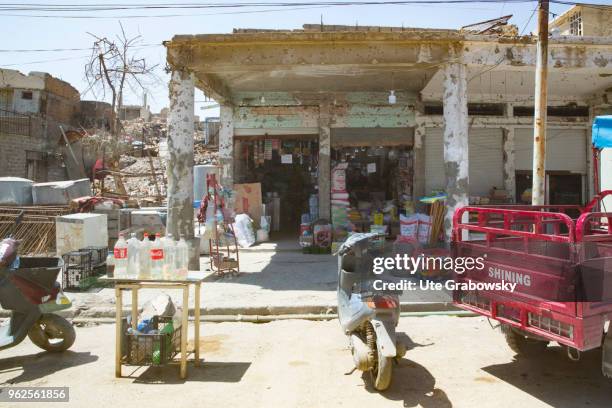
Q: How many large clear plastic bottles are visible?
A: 6